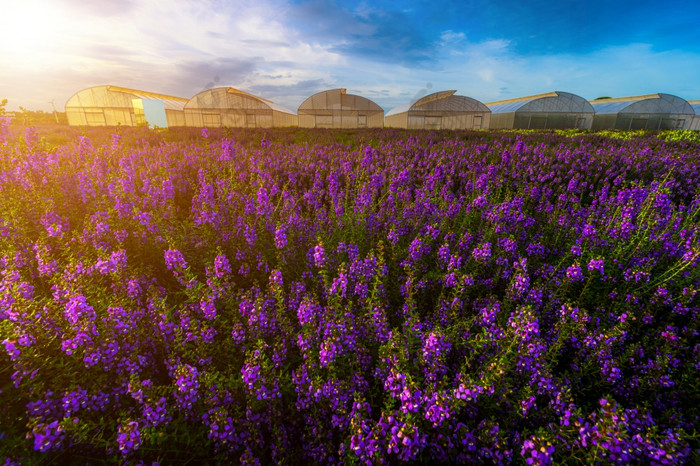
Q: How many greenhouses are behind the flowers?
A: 6